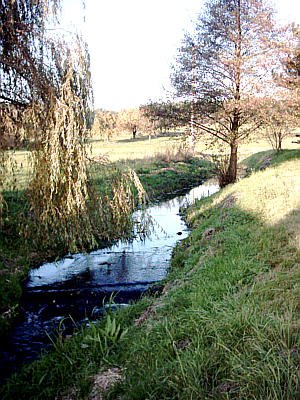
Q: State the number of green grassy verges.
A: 2